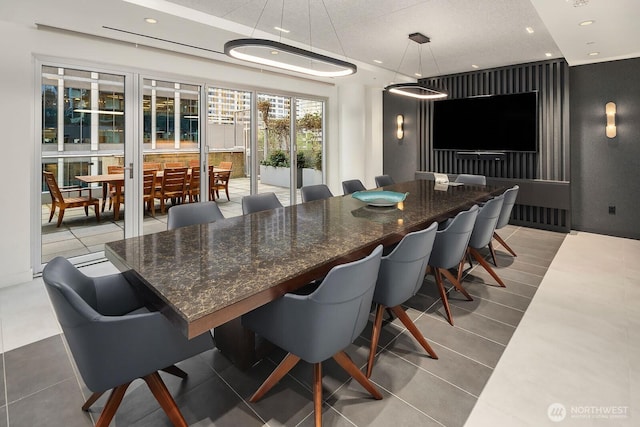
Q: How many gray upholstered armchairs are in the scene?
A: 12